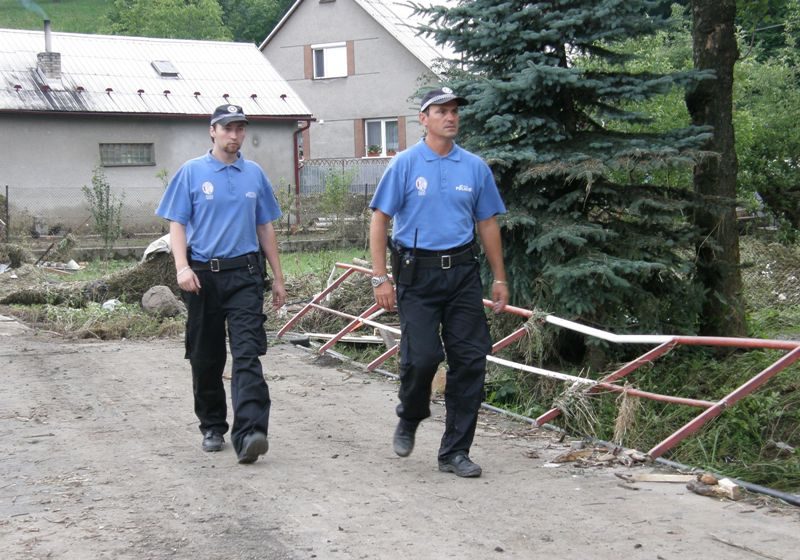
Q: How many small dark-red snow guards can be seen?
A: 10